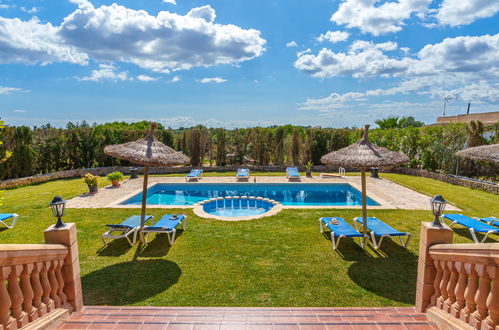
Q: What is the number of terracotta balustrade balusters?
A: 14